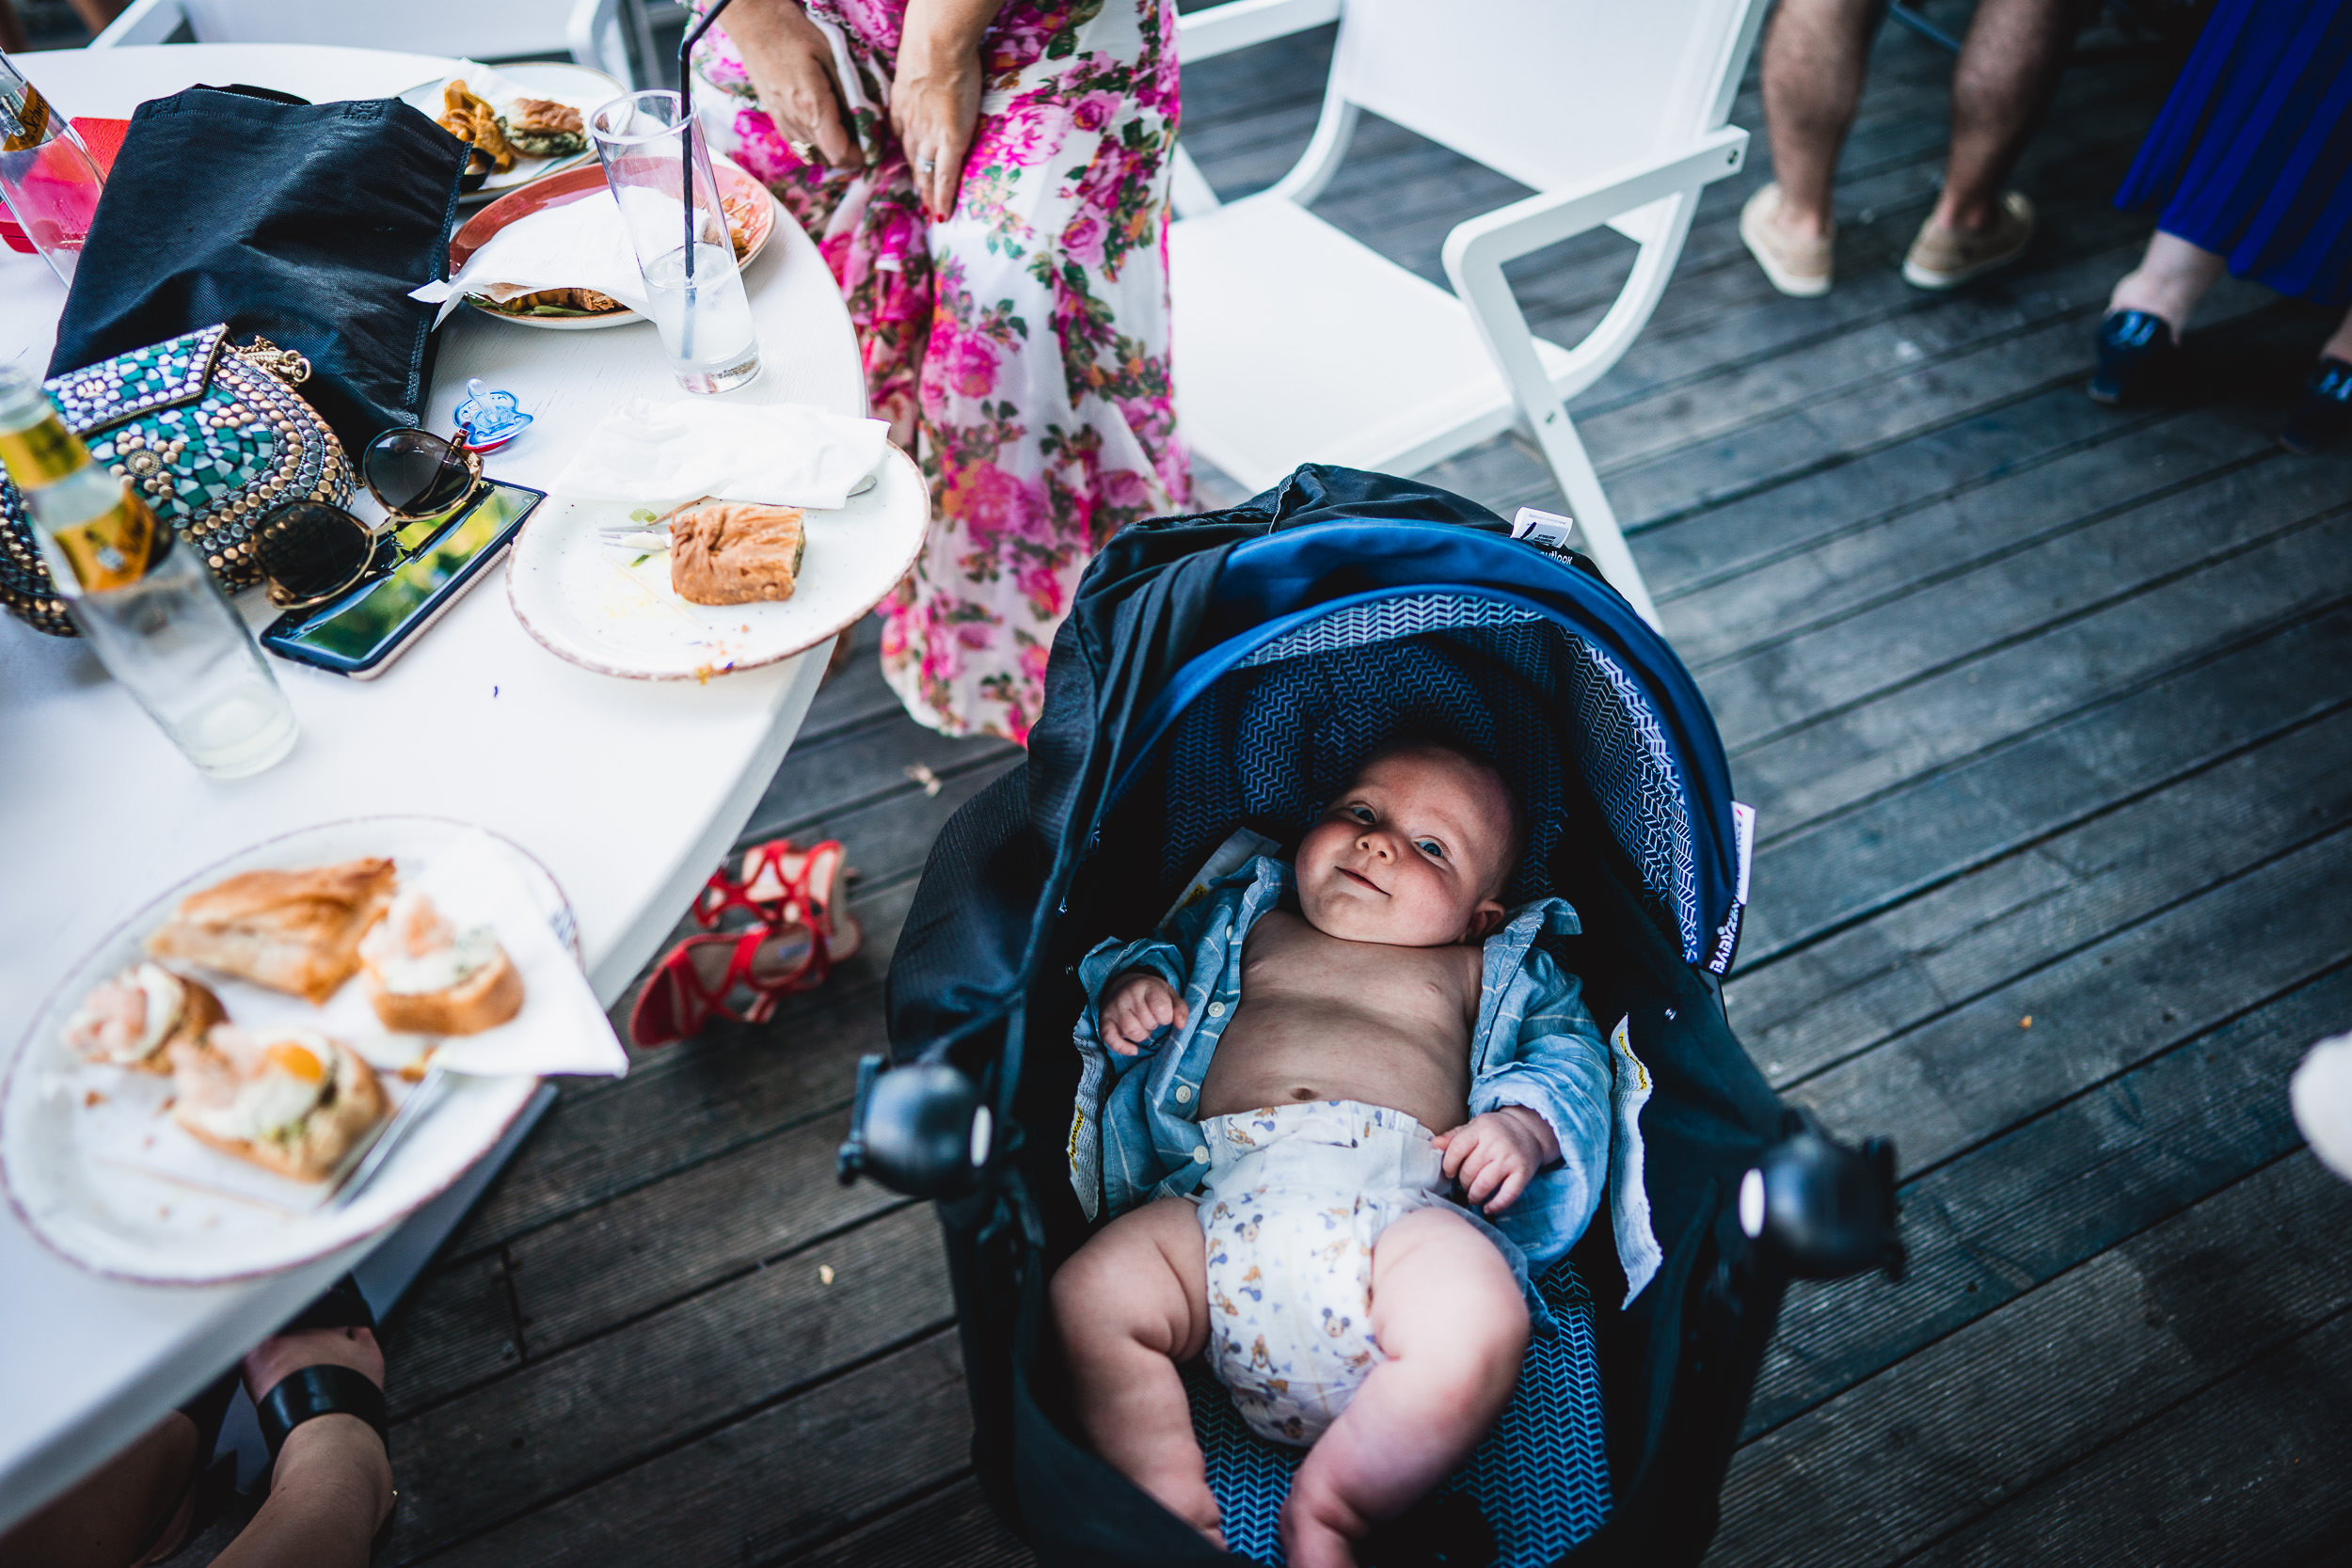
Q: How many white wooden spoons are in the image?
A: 0